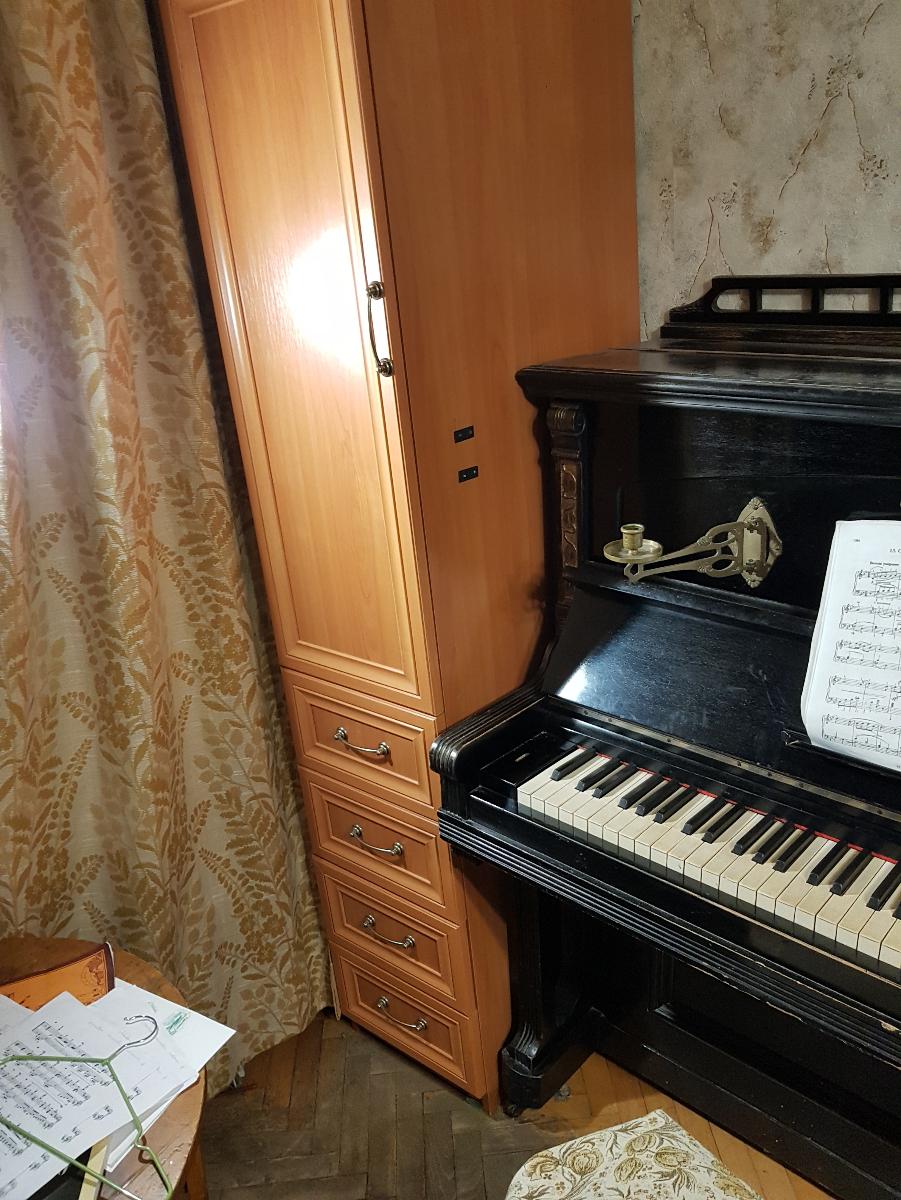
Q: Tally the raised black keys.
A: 15